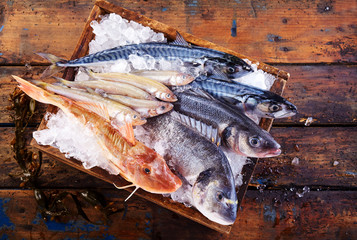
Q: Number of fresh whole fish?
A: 10